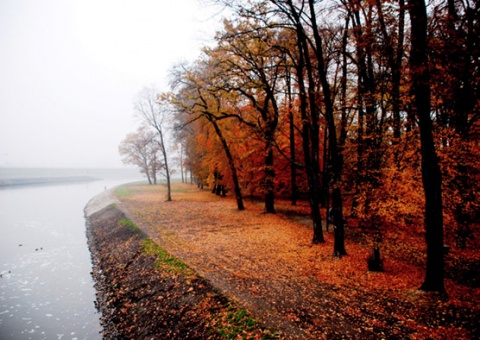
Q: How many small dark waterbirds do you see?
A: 5